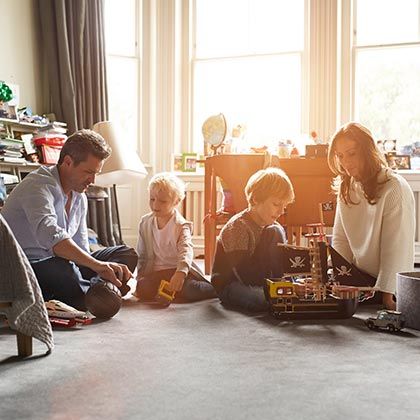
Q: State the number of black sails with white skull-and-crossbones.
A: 2